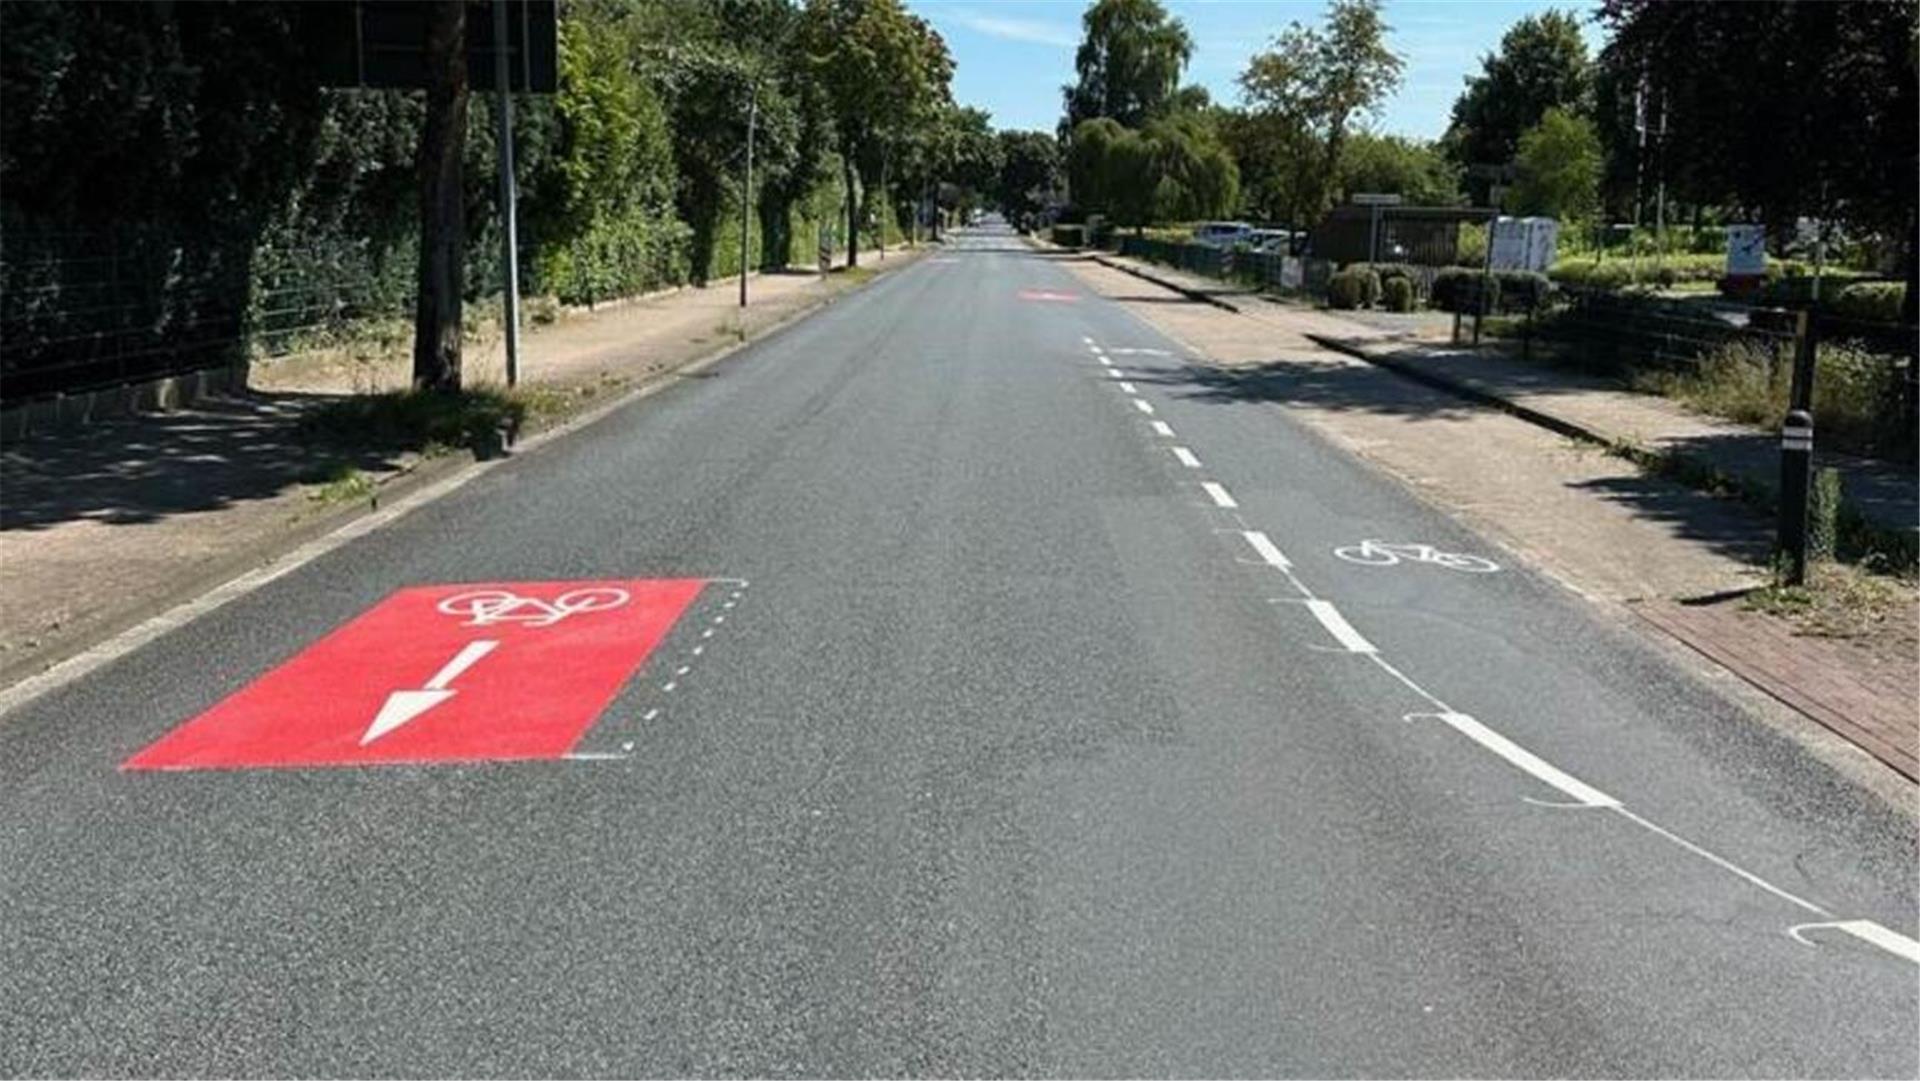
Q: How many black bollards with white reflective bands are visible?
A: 1